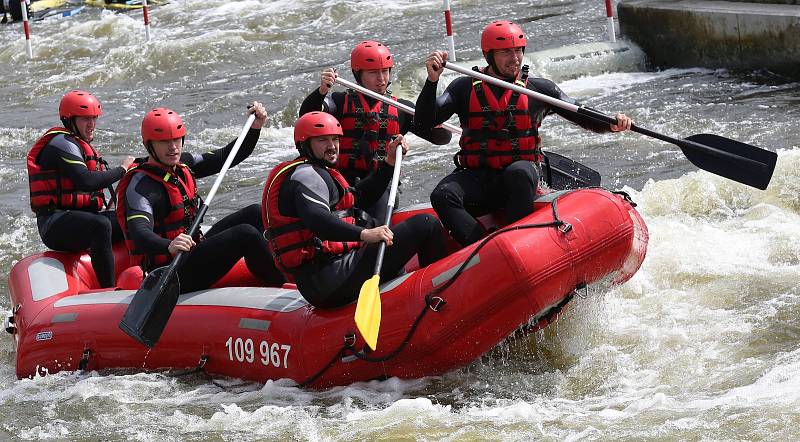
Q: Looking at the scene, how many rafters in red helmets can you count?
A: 5